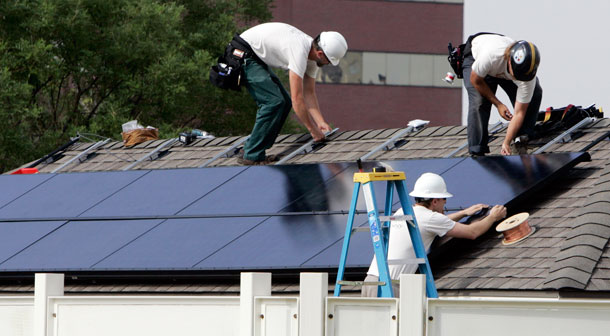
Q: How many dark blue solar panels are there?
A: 11